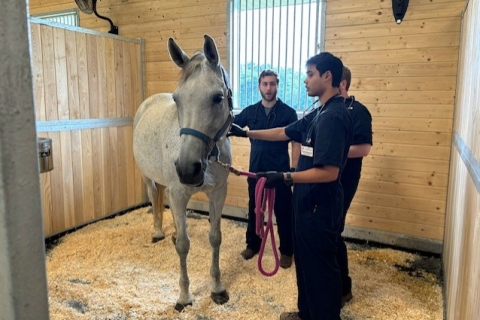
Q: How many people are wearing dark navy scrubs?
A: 3